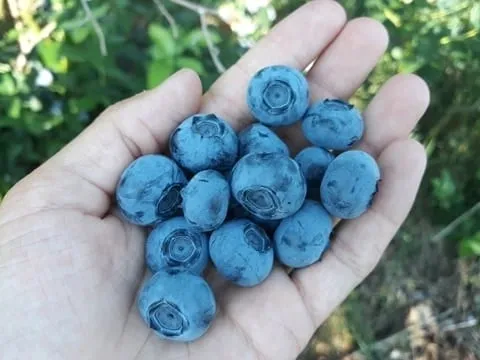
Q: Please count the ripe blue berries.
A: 13